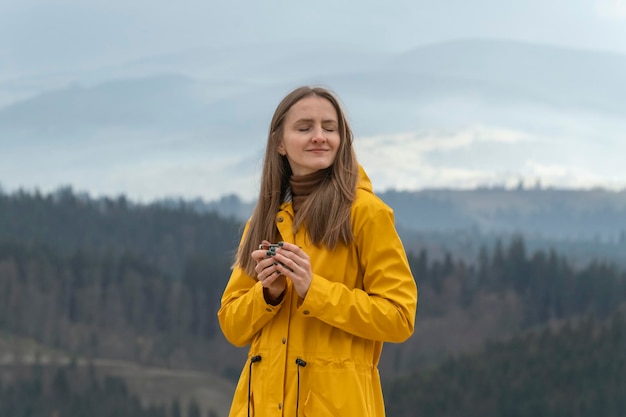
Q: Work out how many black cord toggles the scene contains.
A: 2